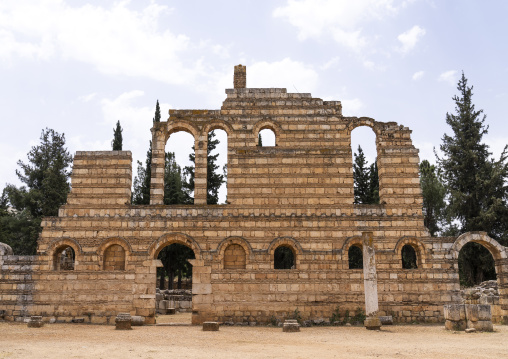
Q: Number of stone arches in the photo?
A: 12